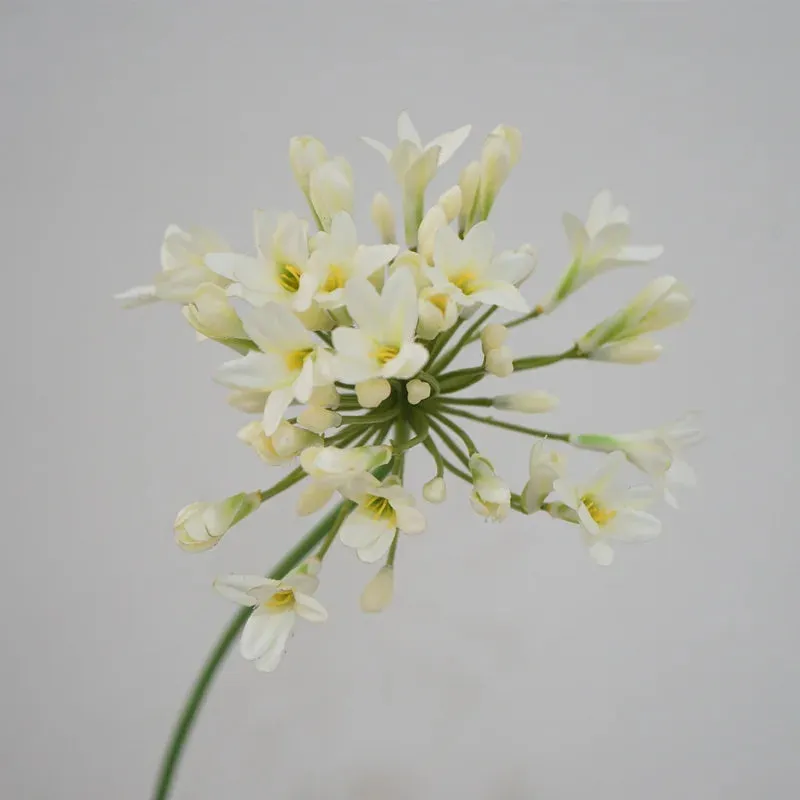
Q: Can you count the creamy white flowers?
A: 12